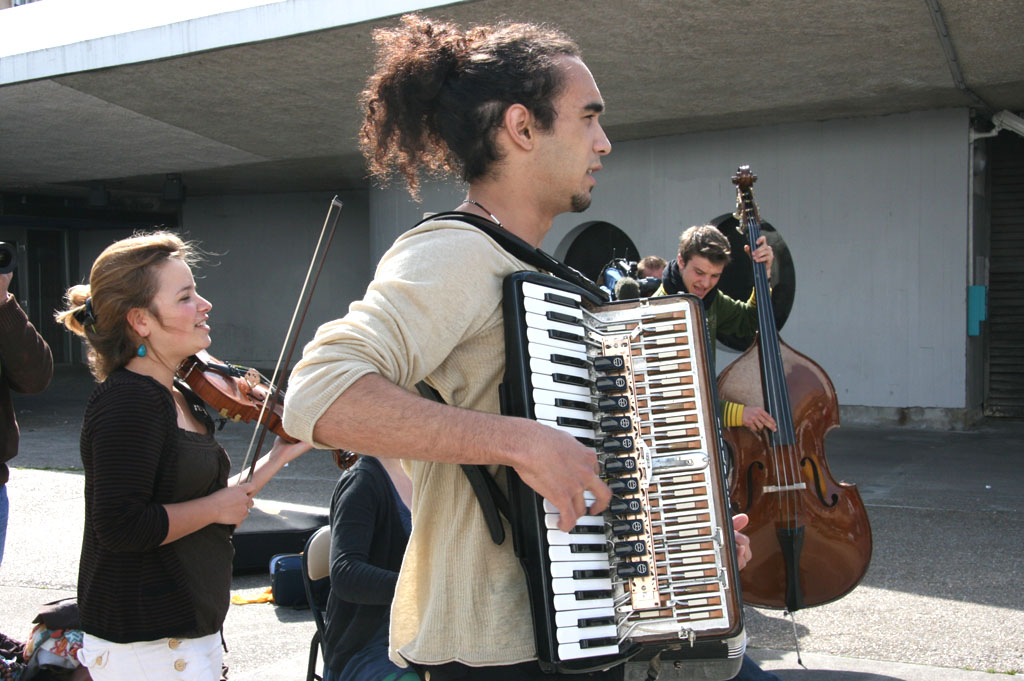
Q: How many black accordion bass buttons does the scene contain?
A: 11